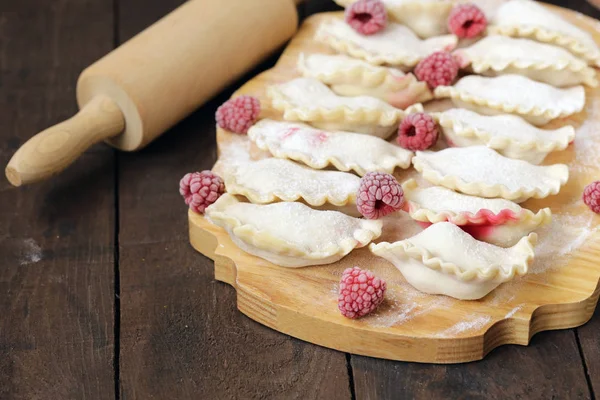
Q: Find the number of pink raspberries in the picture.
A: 9